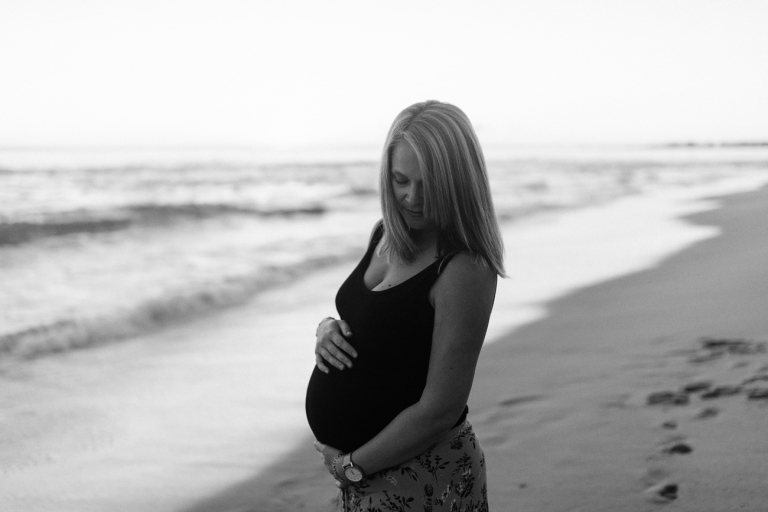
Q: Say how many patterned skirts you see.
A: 1